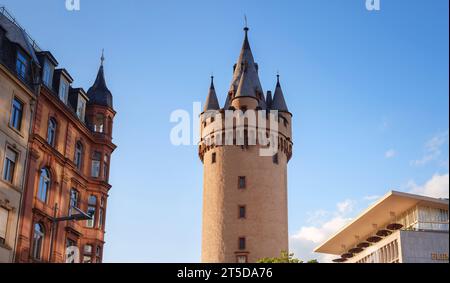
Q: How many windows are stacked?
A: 3